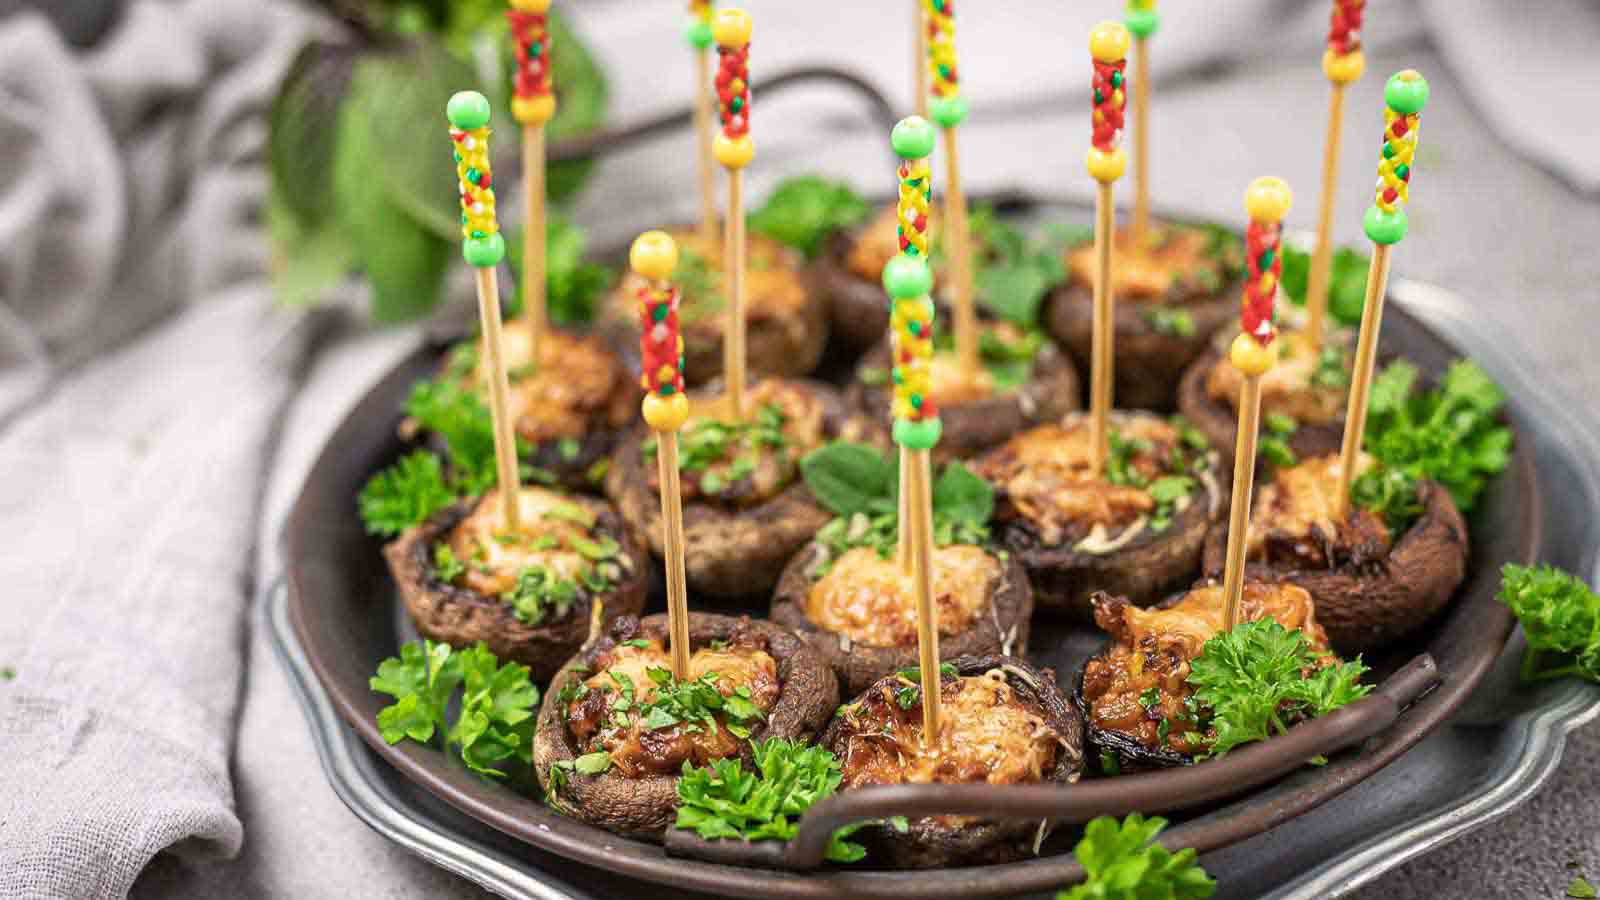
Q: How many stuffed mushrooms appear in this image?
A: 14